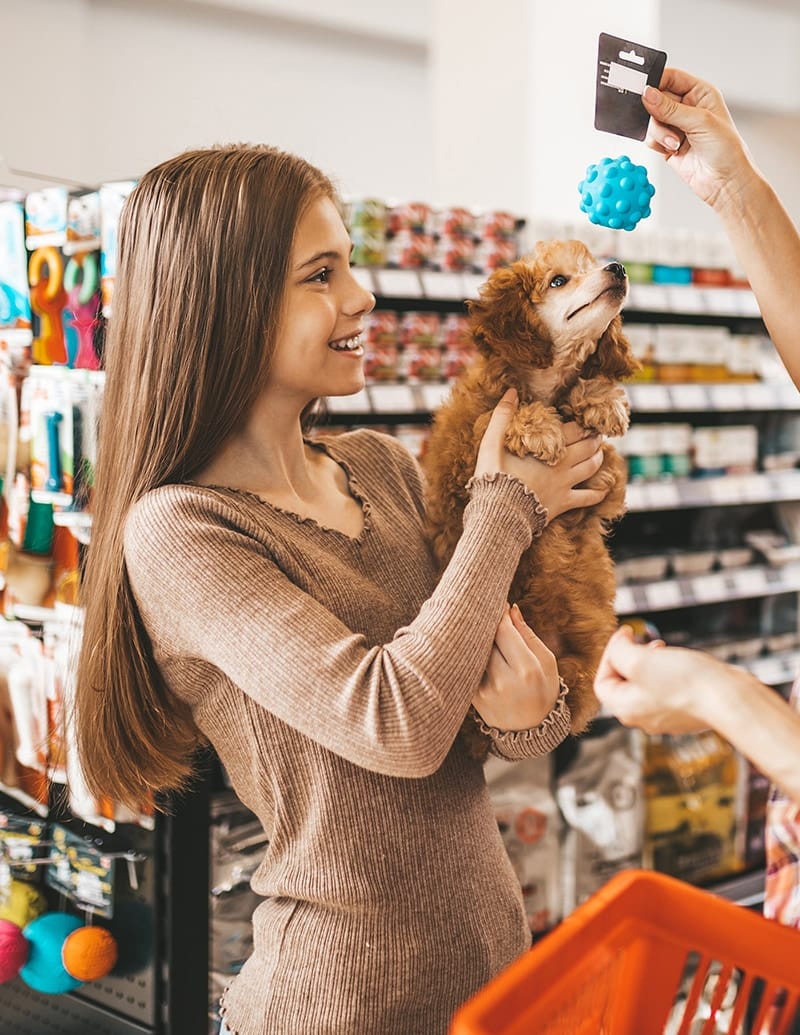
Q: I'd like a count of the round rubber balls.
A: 5